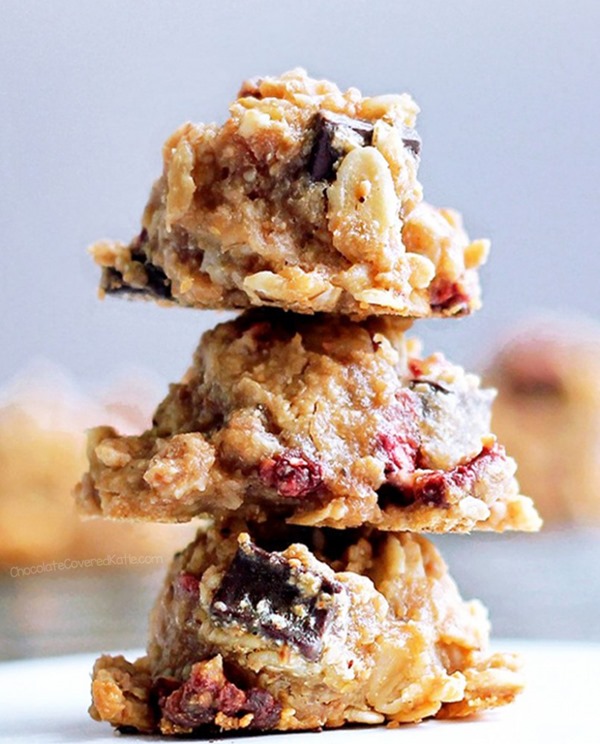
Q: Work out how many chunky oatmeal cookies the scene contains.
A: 3